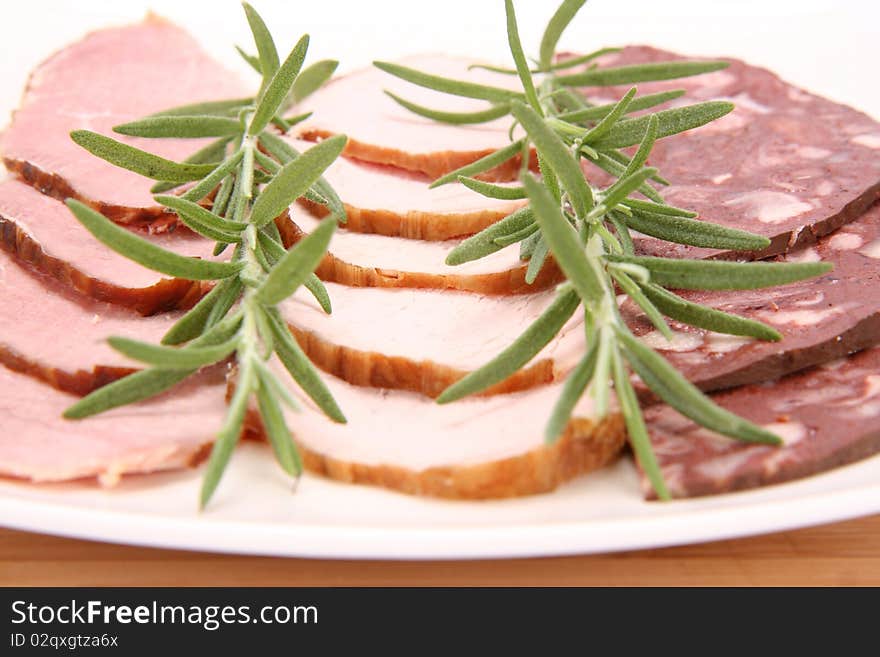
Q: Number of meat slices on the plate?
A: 12